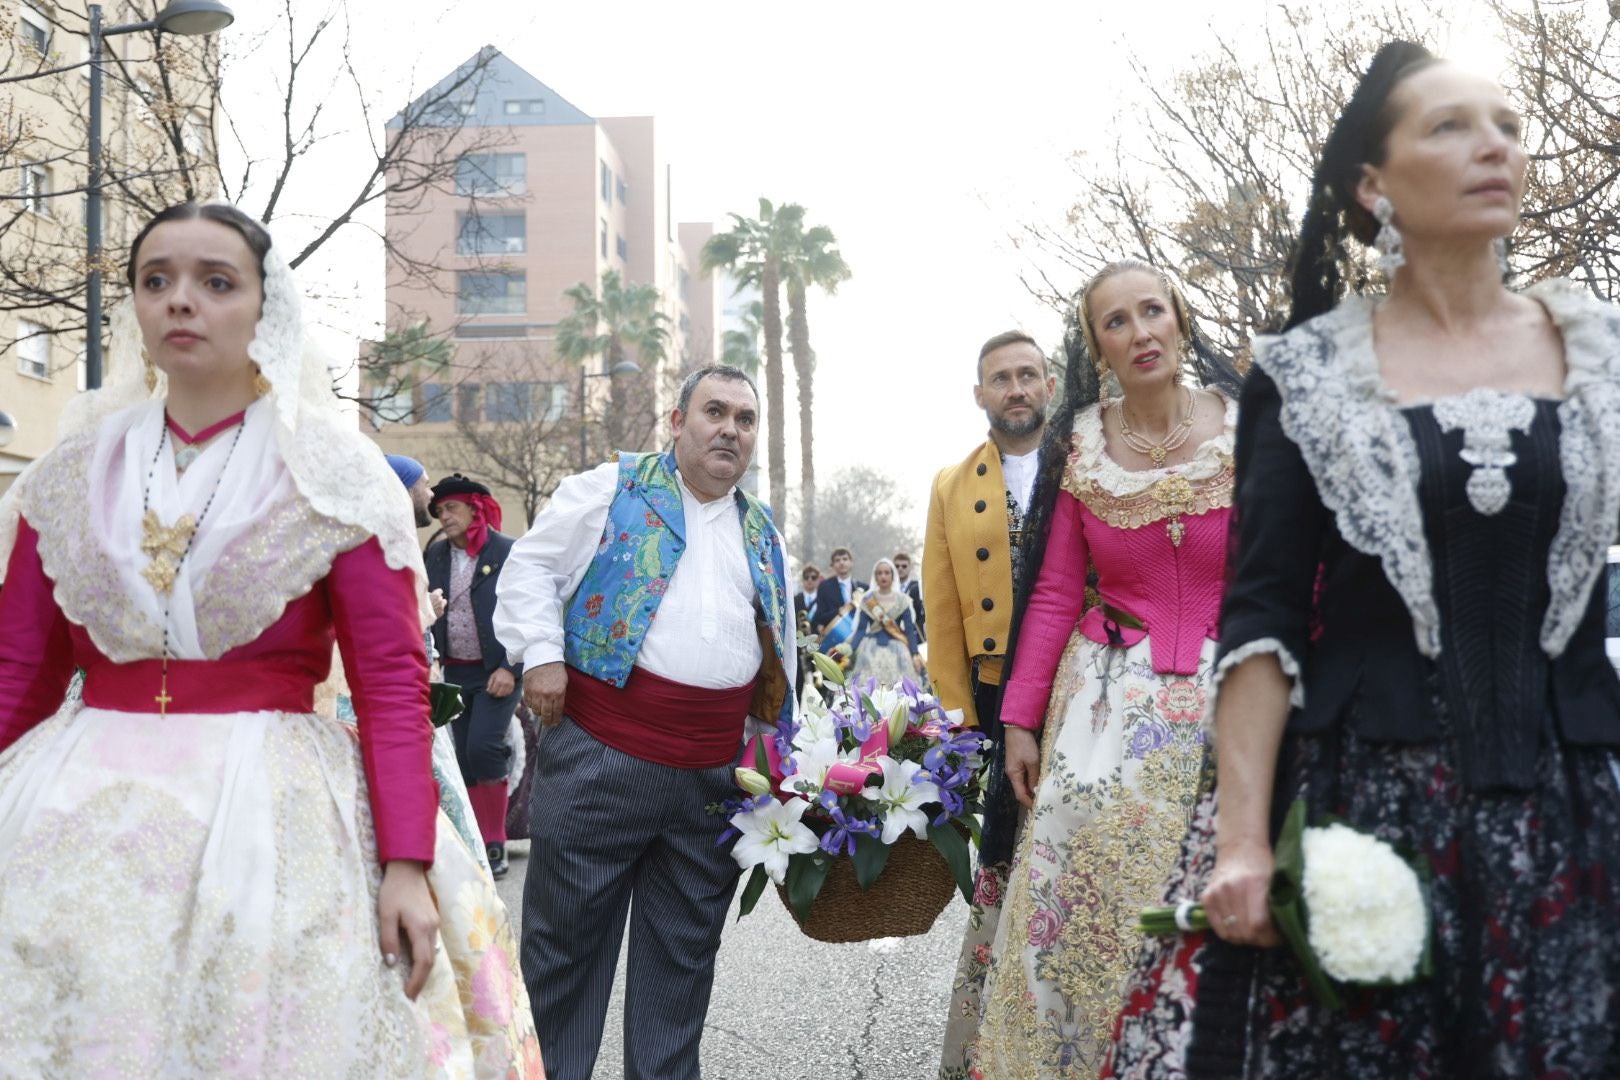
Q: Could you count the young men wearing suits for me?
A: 3